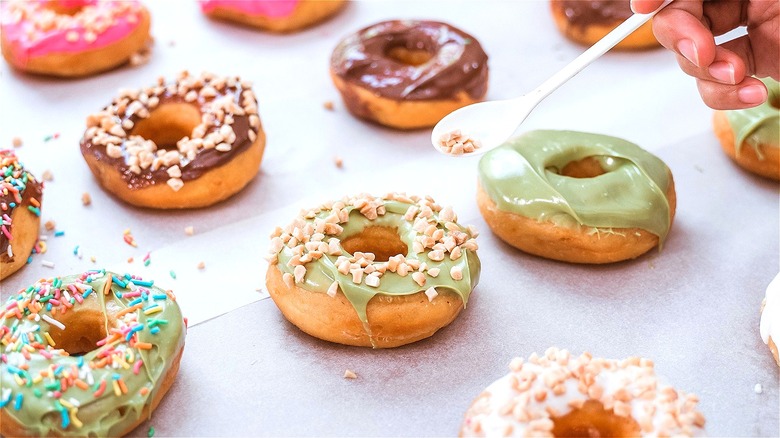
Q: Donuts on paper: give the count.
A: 12